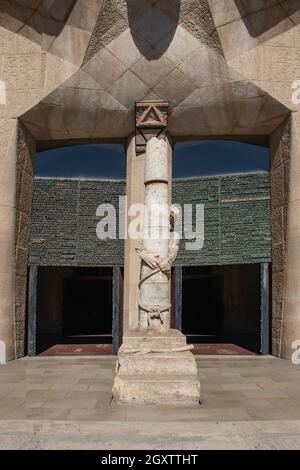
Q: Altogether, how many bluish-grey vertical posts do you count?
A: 4